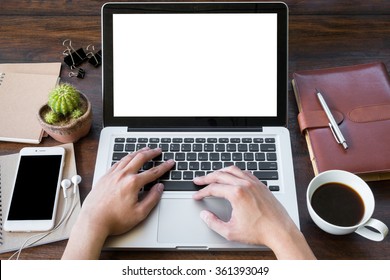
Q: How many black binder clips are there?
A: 3